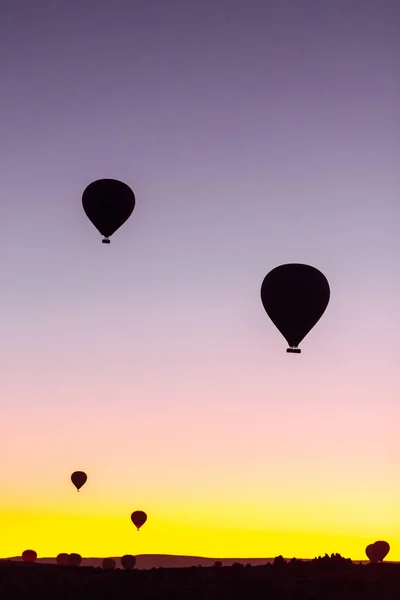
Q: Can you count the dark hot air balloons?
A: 11